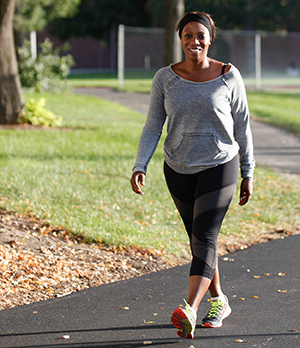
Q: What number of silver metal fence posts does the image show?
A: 3